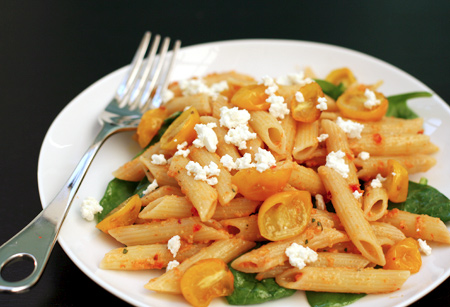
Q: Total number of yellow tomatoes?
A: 12